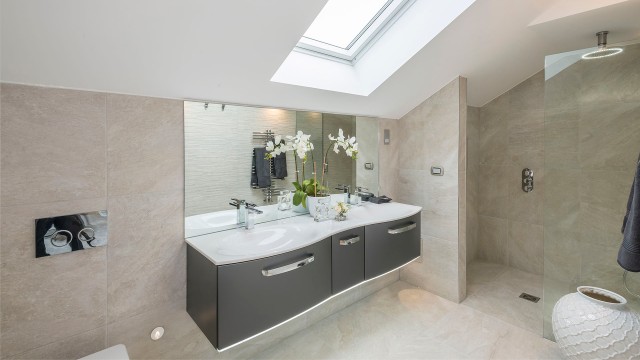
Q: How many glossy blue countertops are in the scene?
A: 0